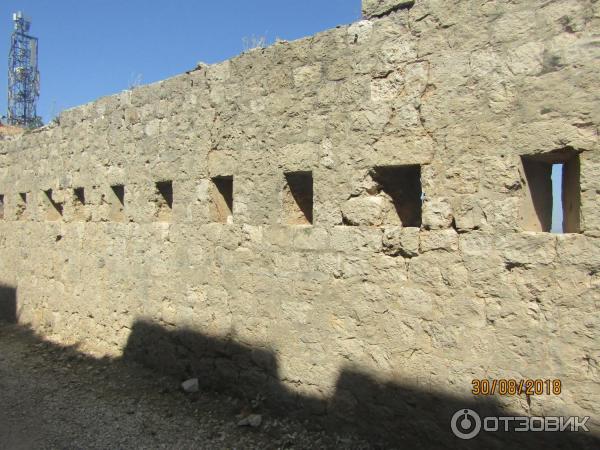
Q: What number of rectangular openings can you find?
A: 10